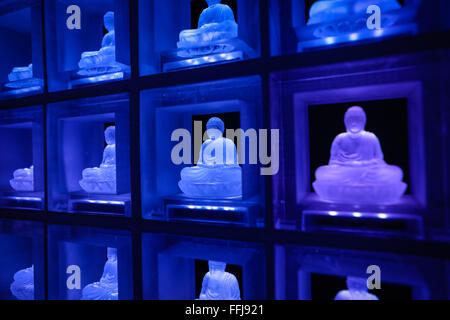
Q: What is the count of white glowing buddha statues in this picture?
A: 12